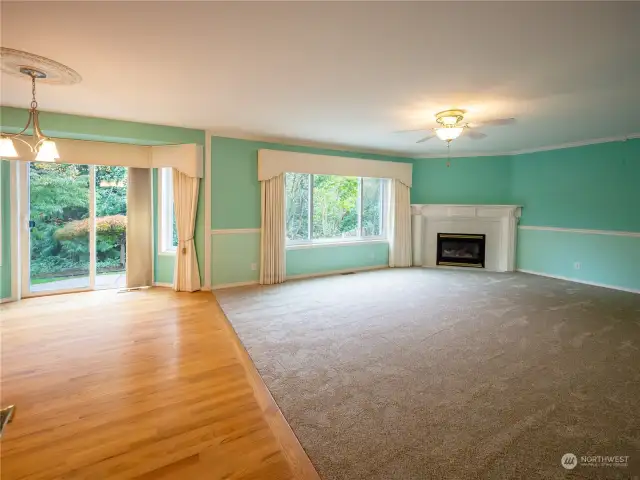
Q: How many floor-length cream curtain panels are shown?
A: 3